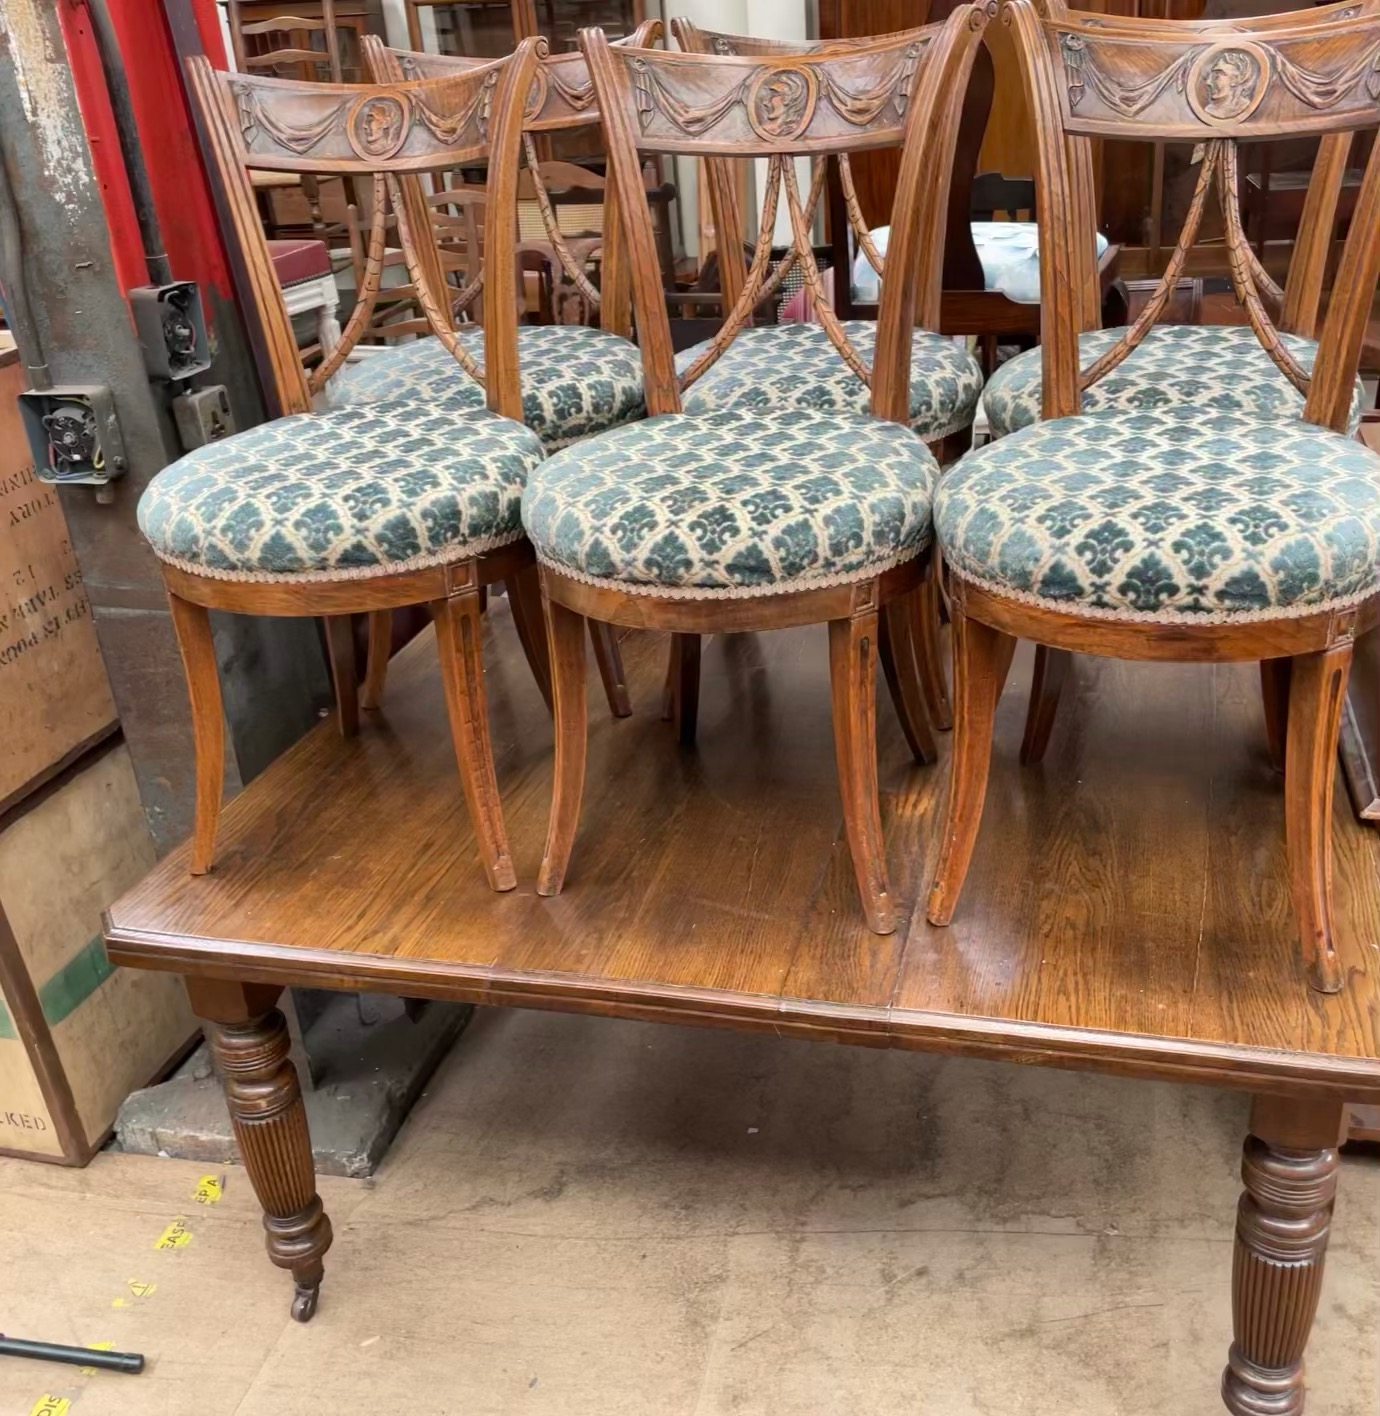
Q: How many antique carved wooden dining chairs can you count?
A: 6